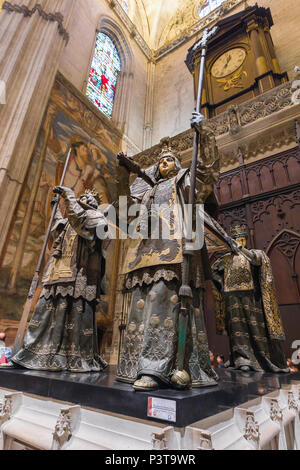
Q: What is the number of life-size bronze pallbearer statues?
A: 3